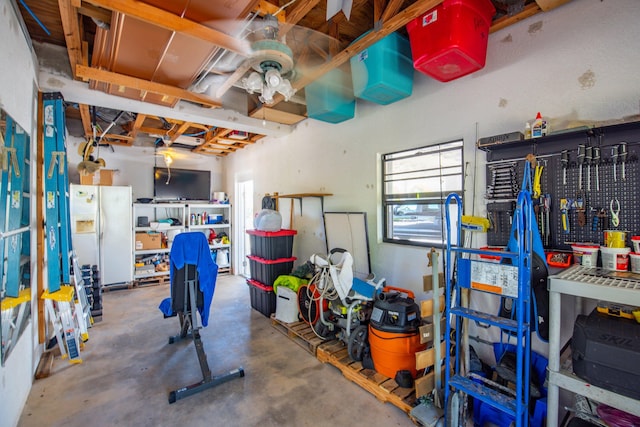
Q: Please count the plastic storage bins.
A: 6